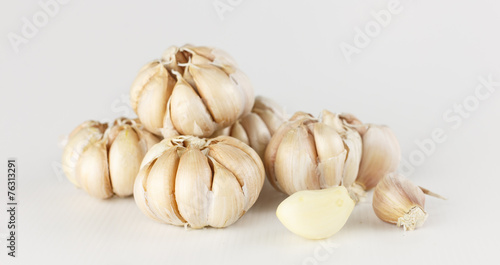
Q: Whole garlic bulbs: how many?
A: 5